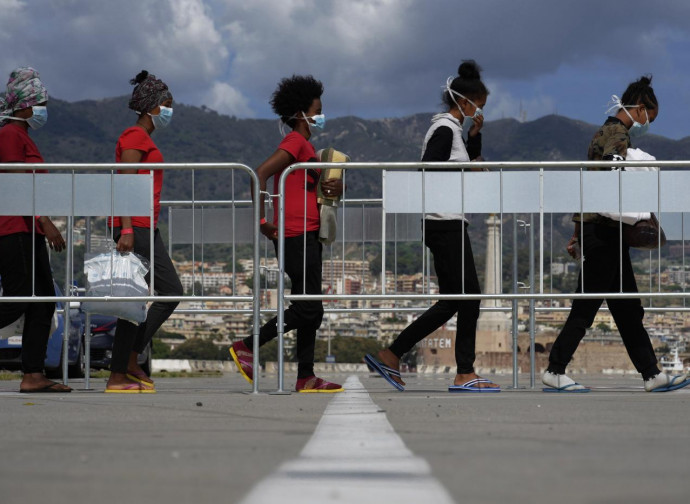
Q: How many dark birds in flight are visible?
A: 0